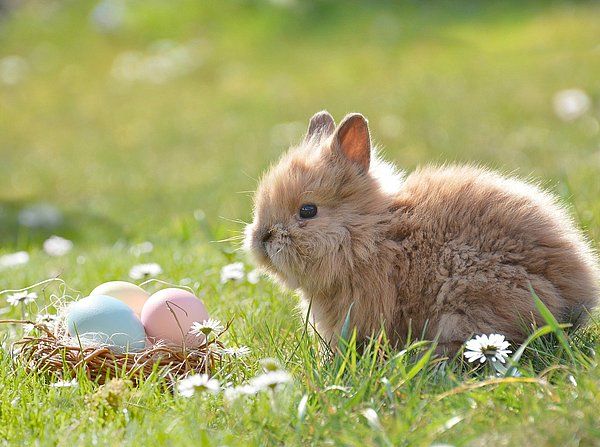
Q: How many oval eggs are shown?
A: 3